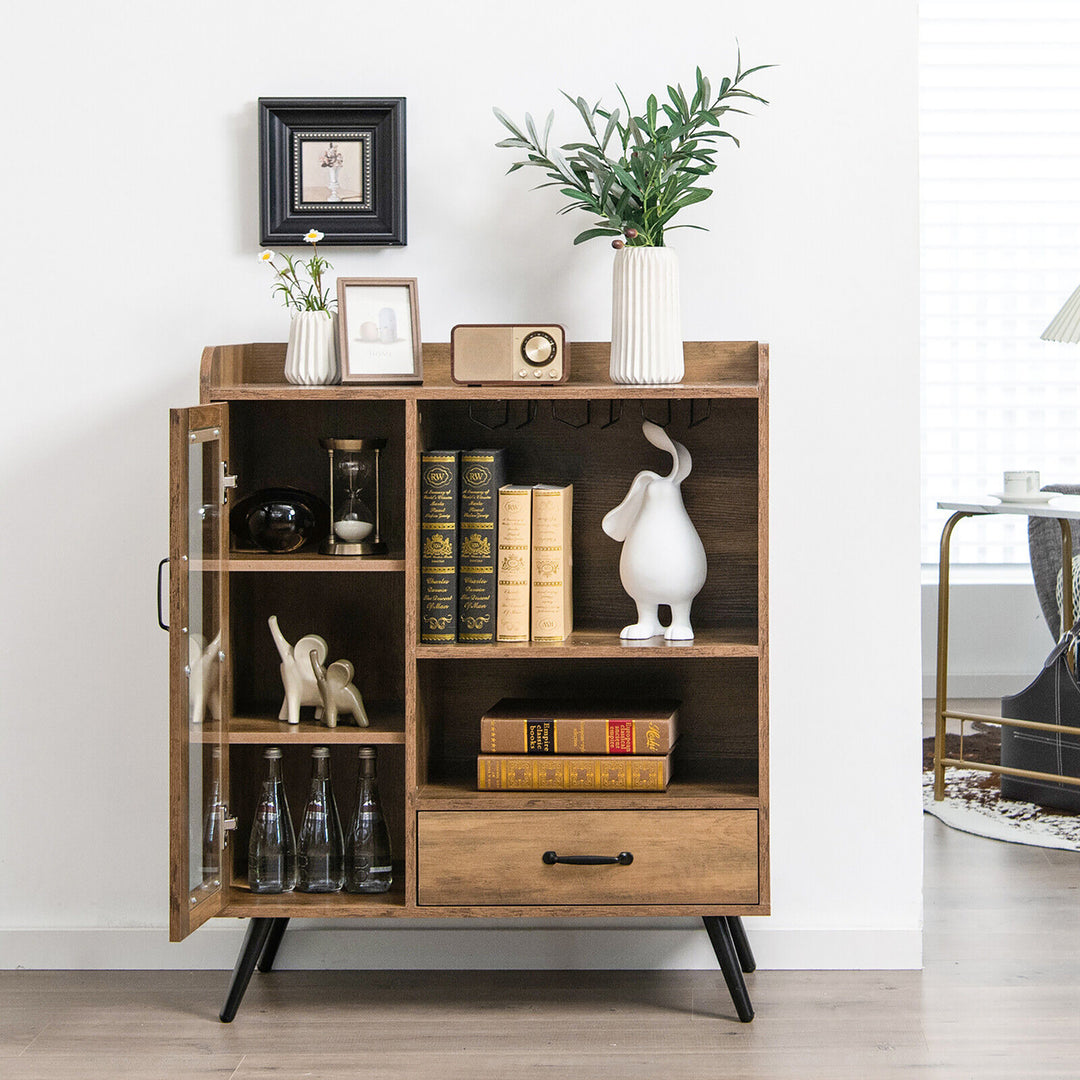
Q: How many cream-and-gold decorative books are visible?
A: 2